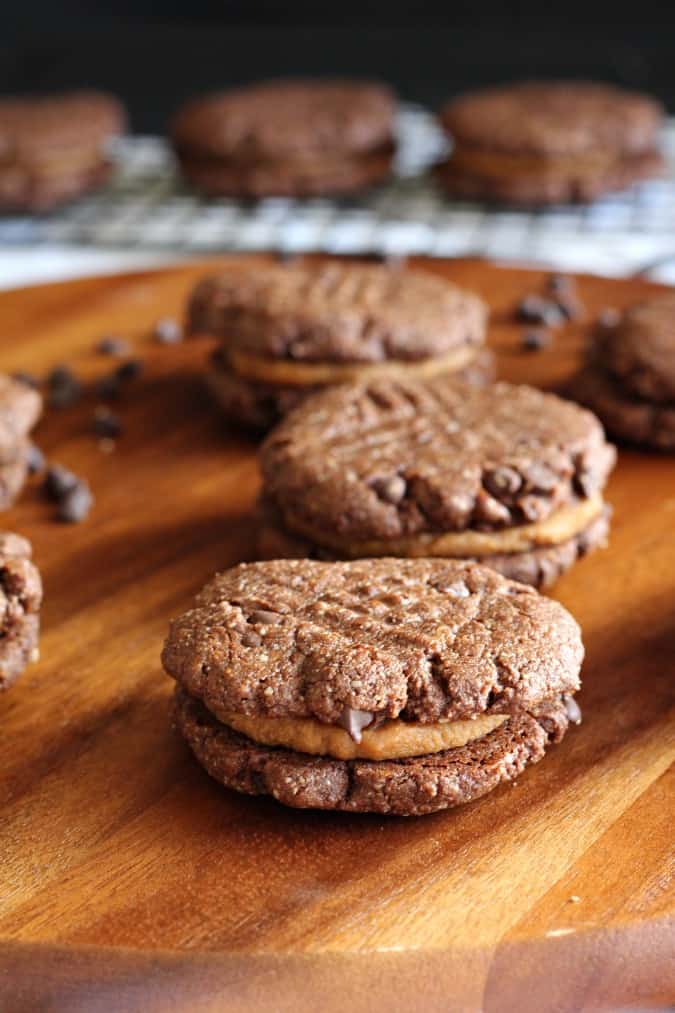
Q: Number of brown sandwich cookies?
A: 9